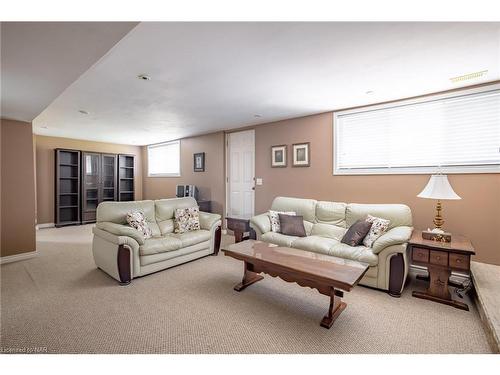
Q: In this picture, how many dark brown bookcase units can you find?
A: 3